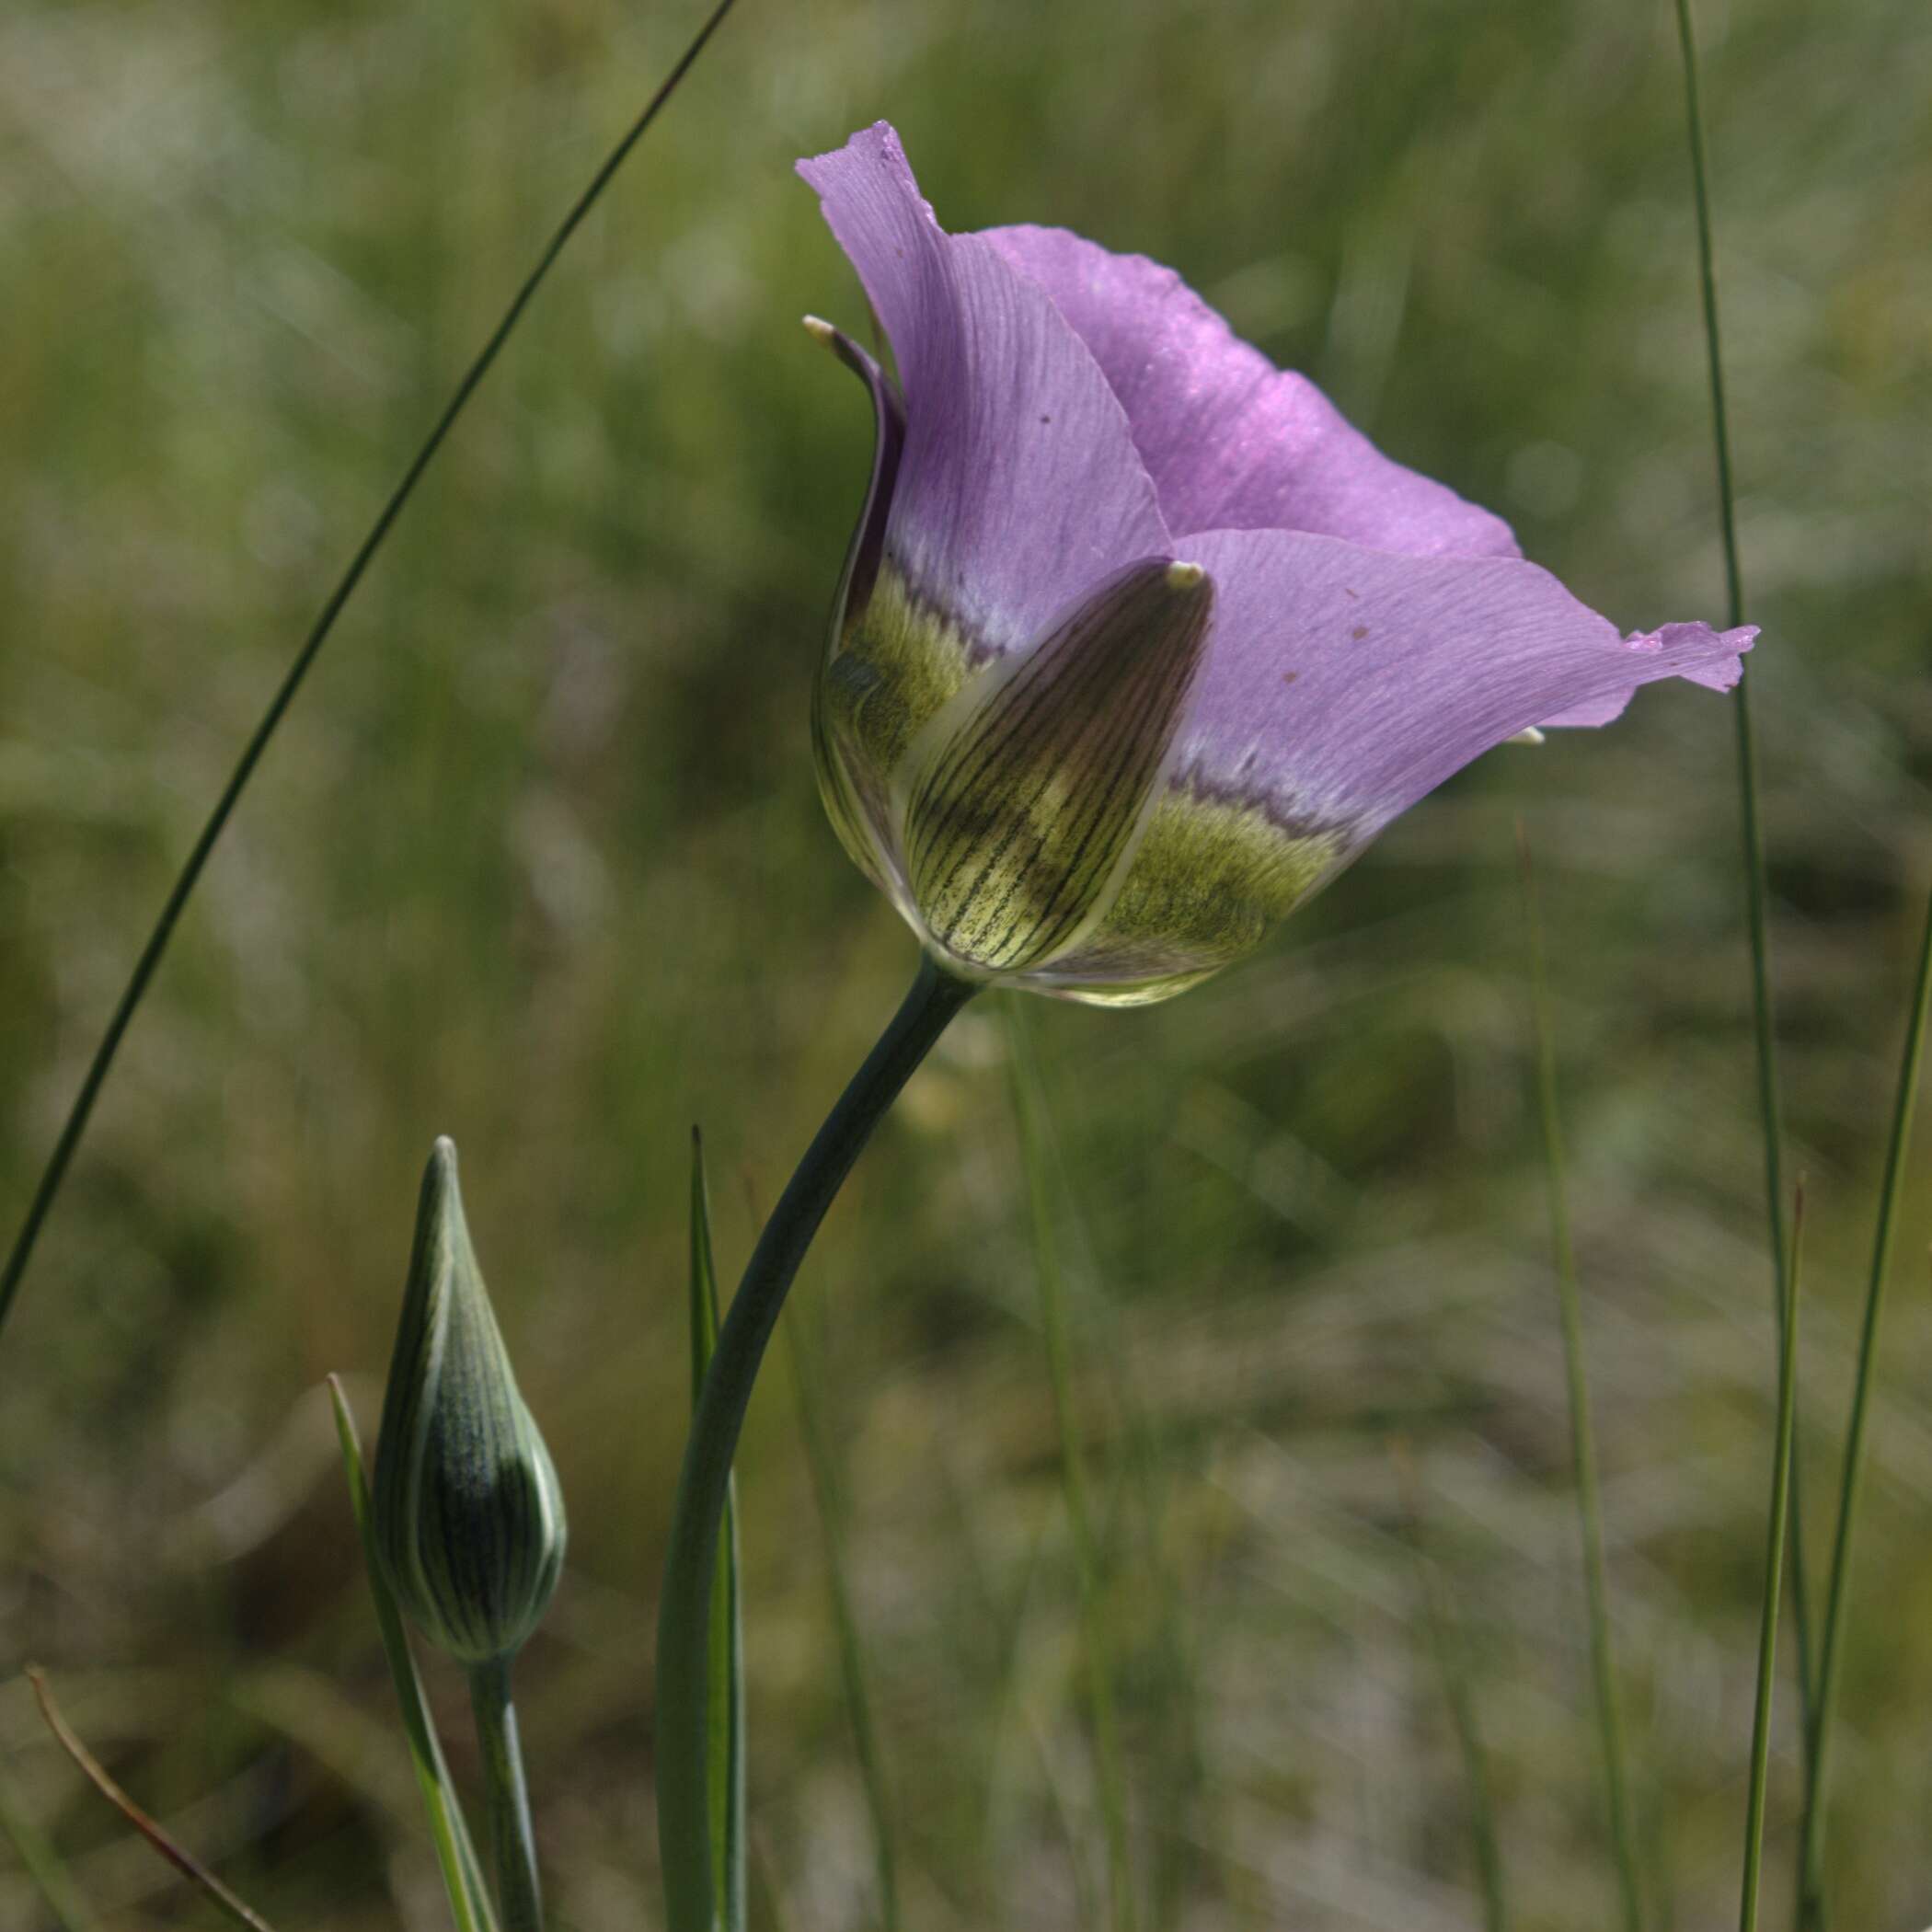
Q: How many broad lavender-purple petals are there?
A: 3